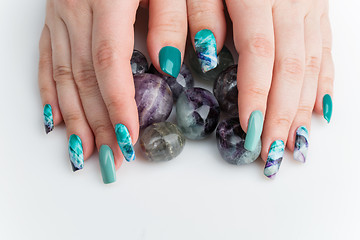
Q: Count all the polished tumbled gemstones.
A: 8